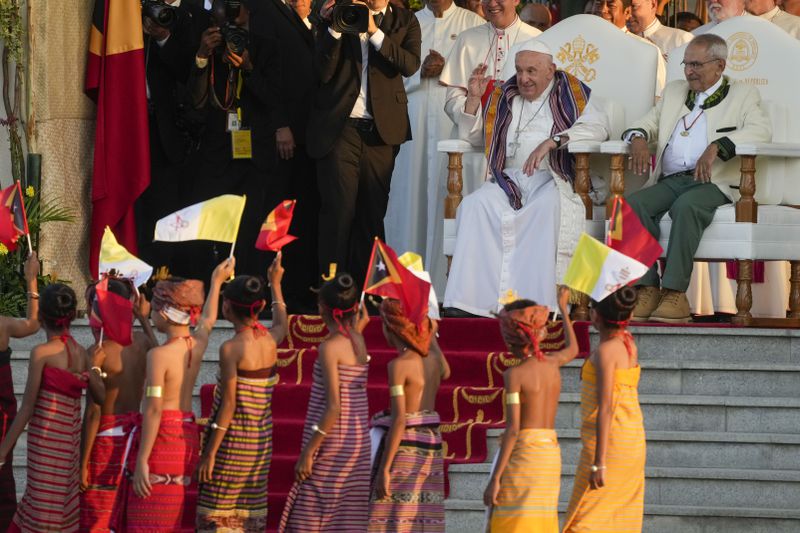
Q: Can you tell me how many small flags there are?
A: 9